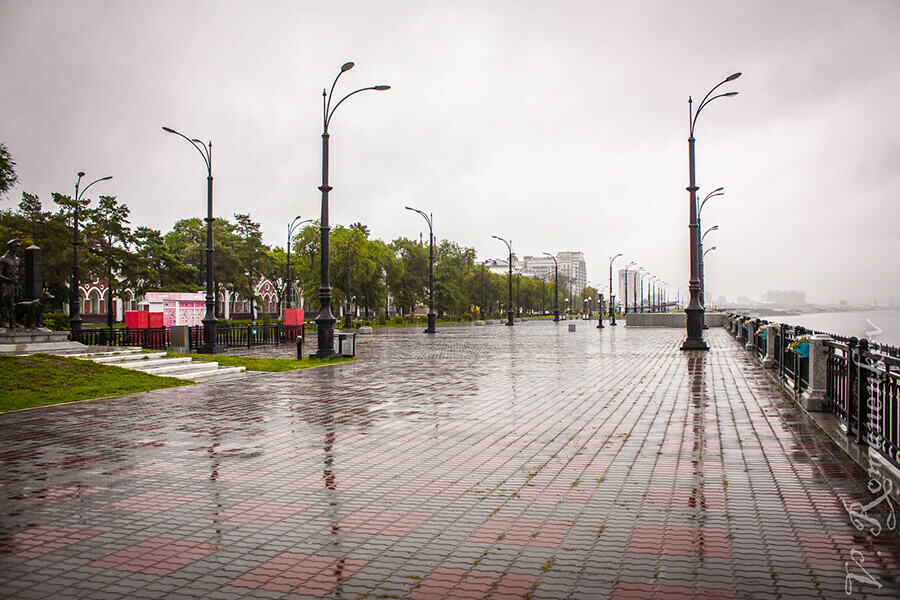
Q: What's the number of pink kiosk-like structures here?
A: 1